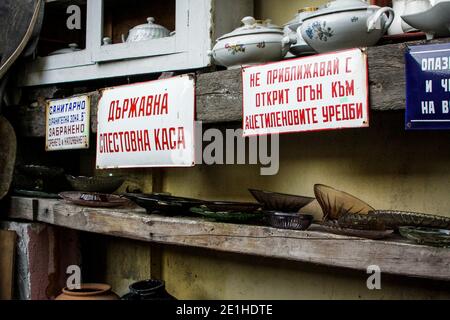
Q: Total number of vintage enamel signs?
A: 4